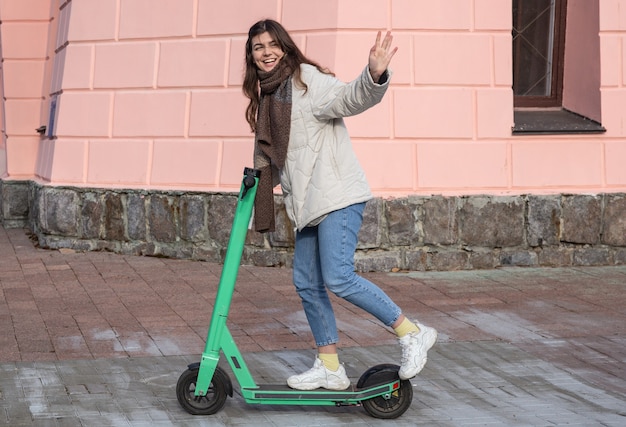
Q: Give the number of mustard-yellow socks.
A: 2